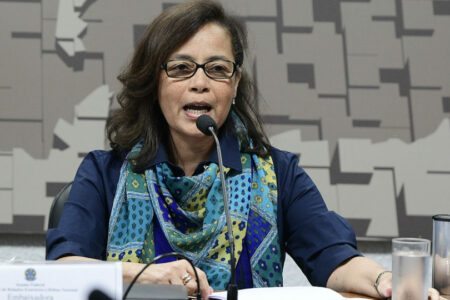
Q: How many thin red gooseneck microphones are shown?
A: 0